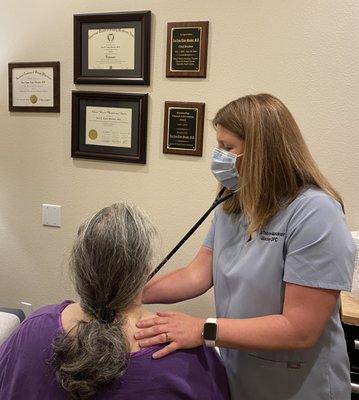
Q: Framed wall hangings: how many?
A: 5